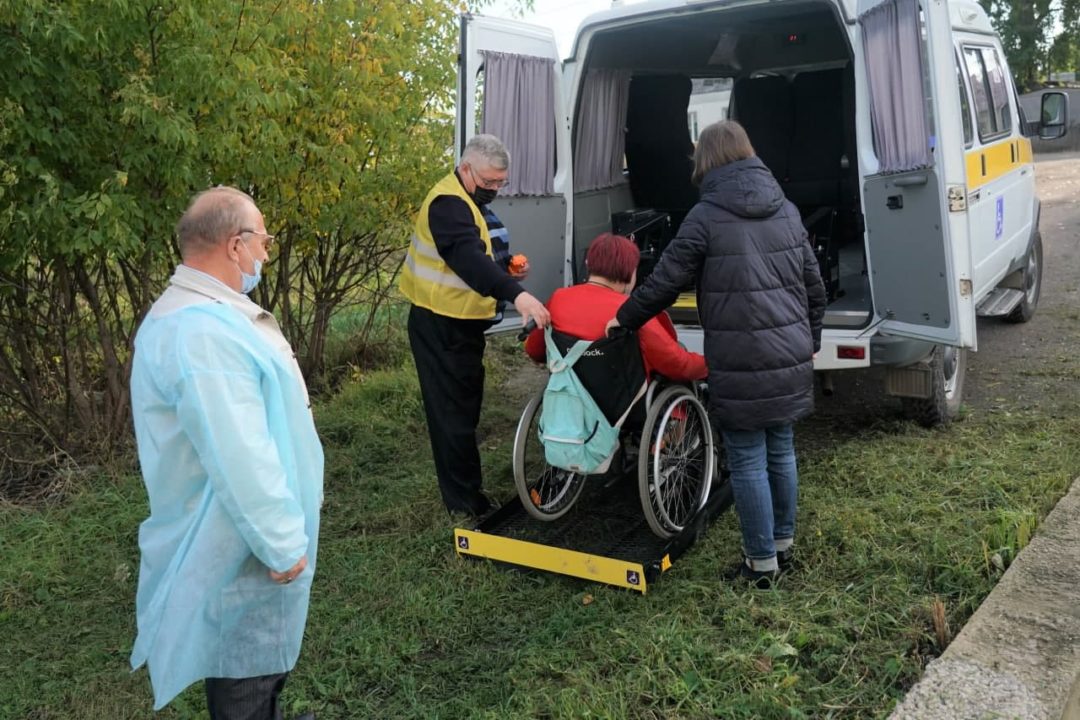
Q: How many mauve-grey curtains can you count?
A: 3